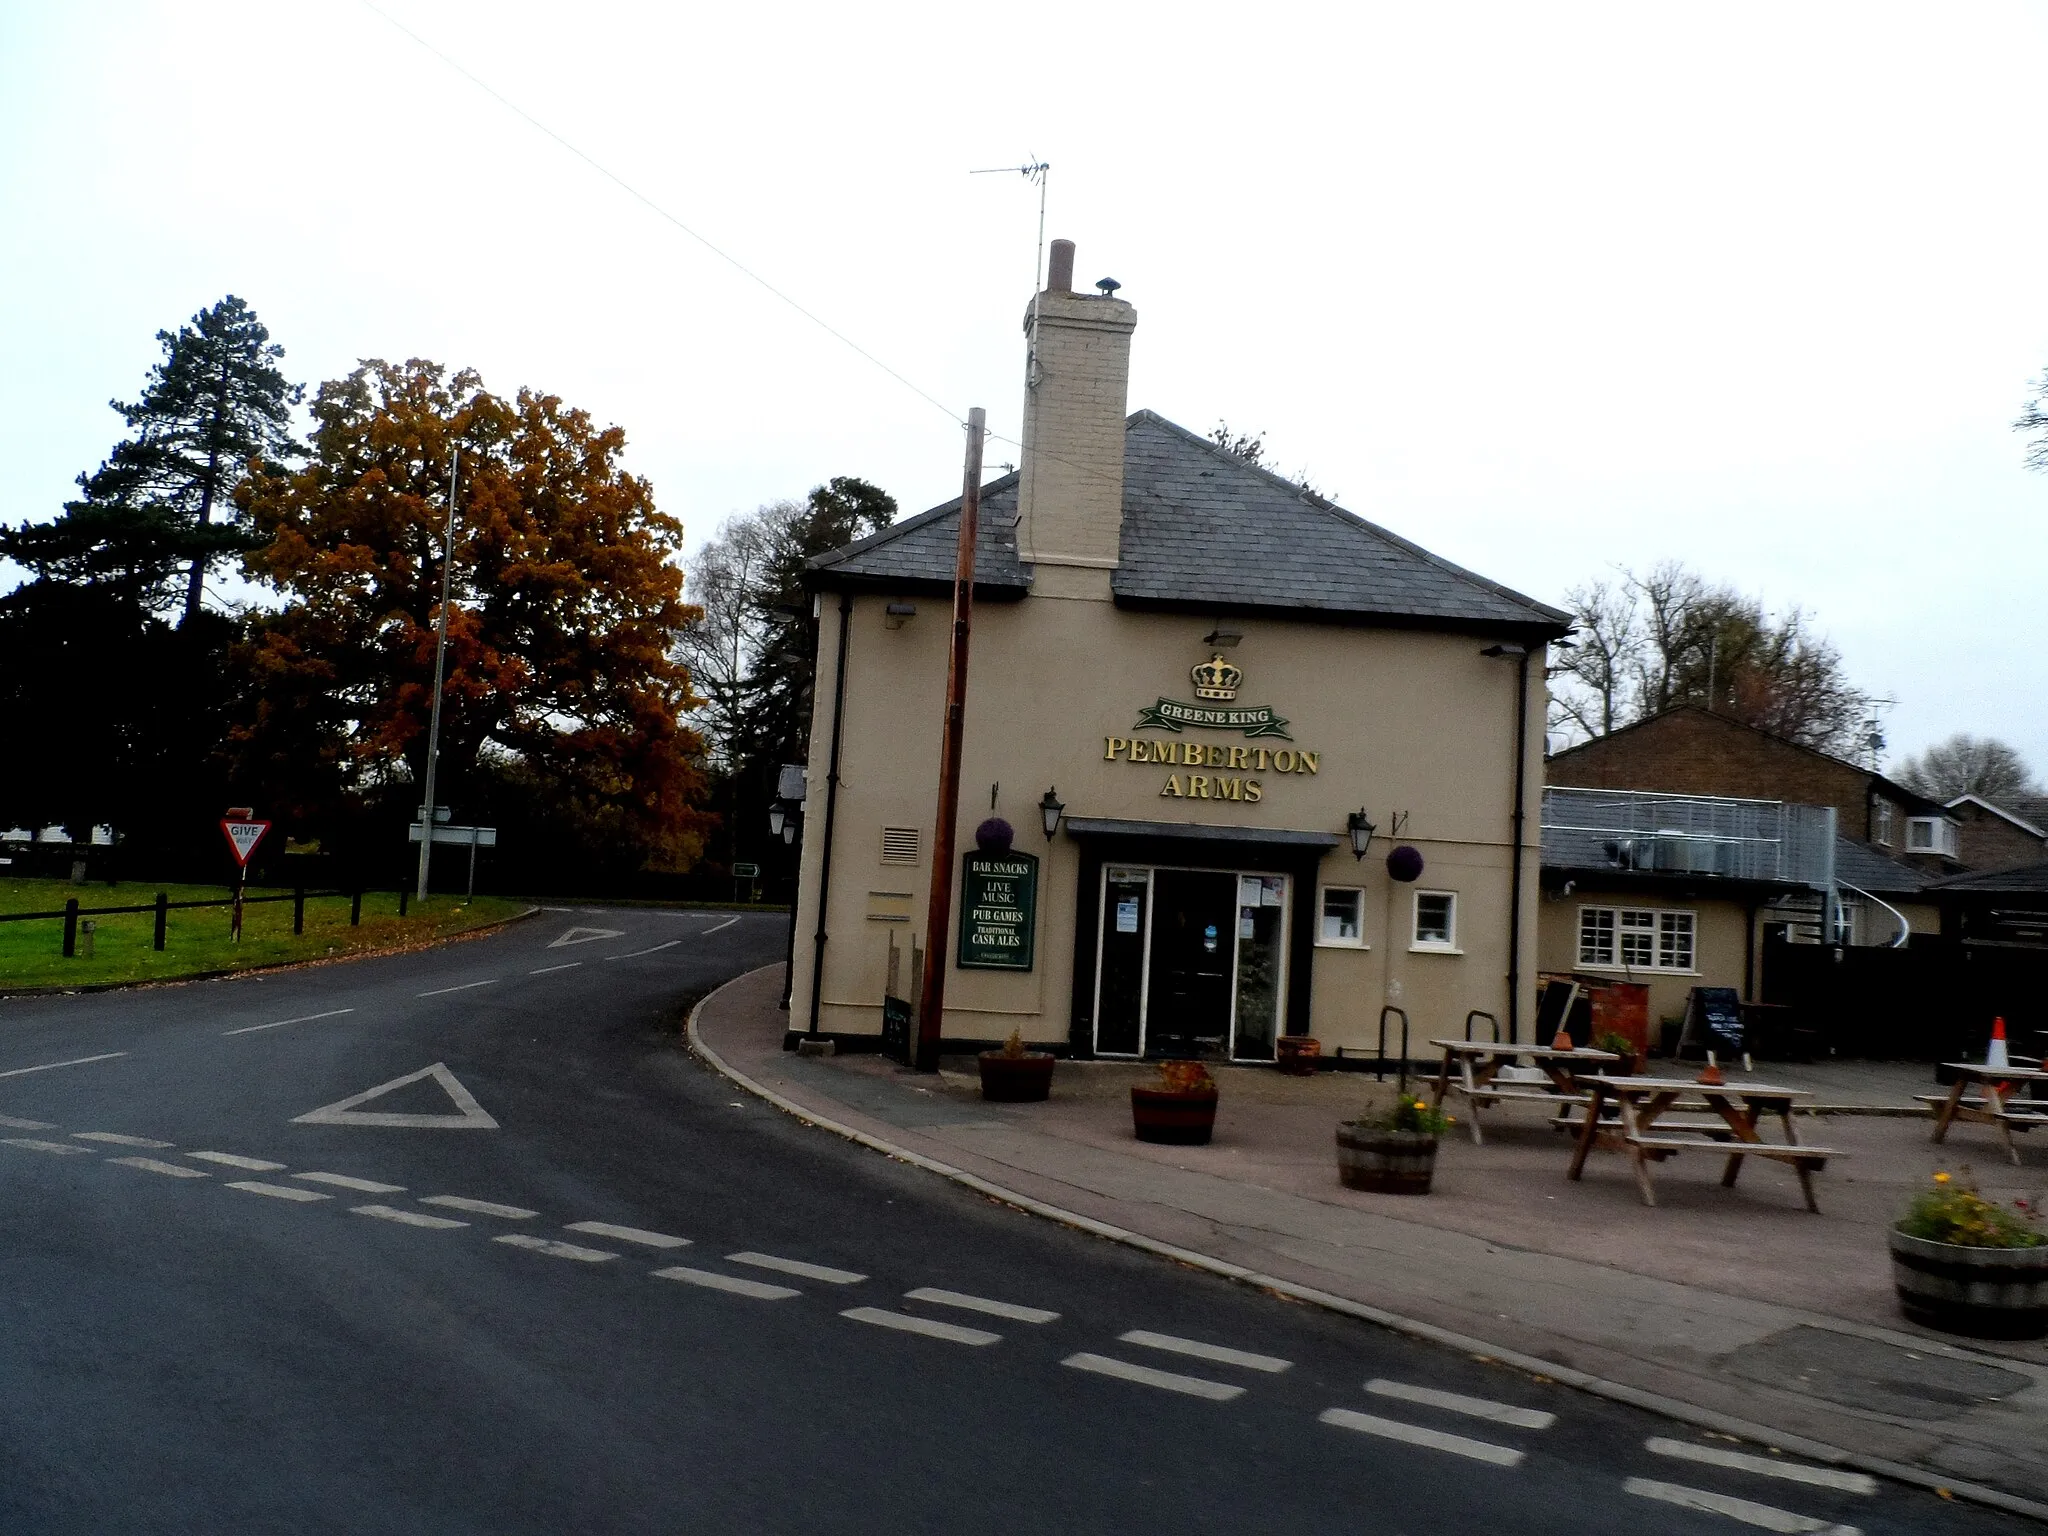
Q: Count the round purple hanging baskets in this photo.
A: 2